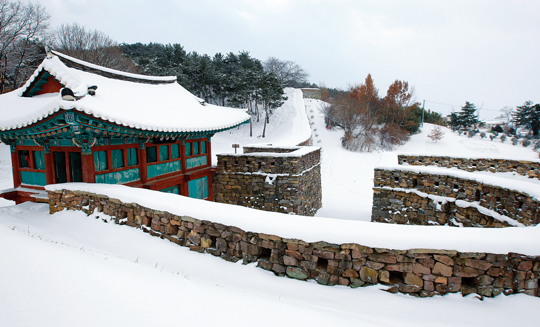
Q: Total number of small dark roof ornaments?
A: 2